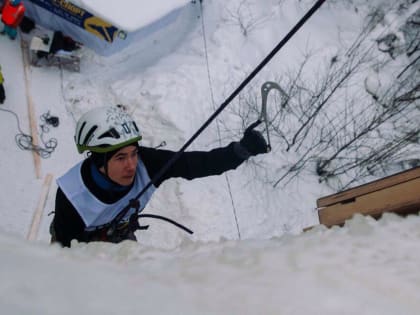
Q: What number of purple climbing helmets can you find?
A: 0